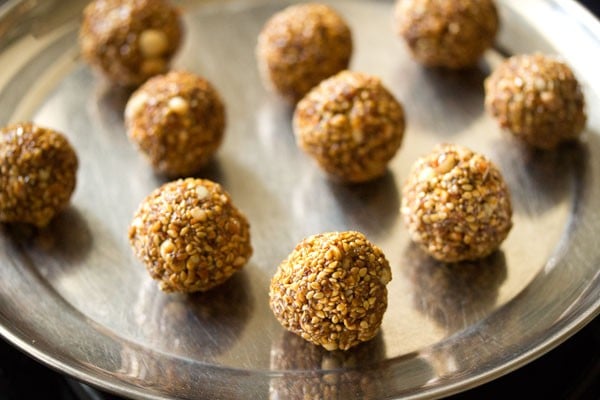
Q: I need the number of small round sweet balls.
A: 10